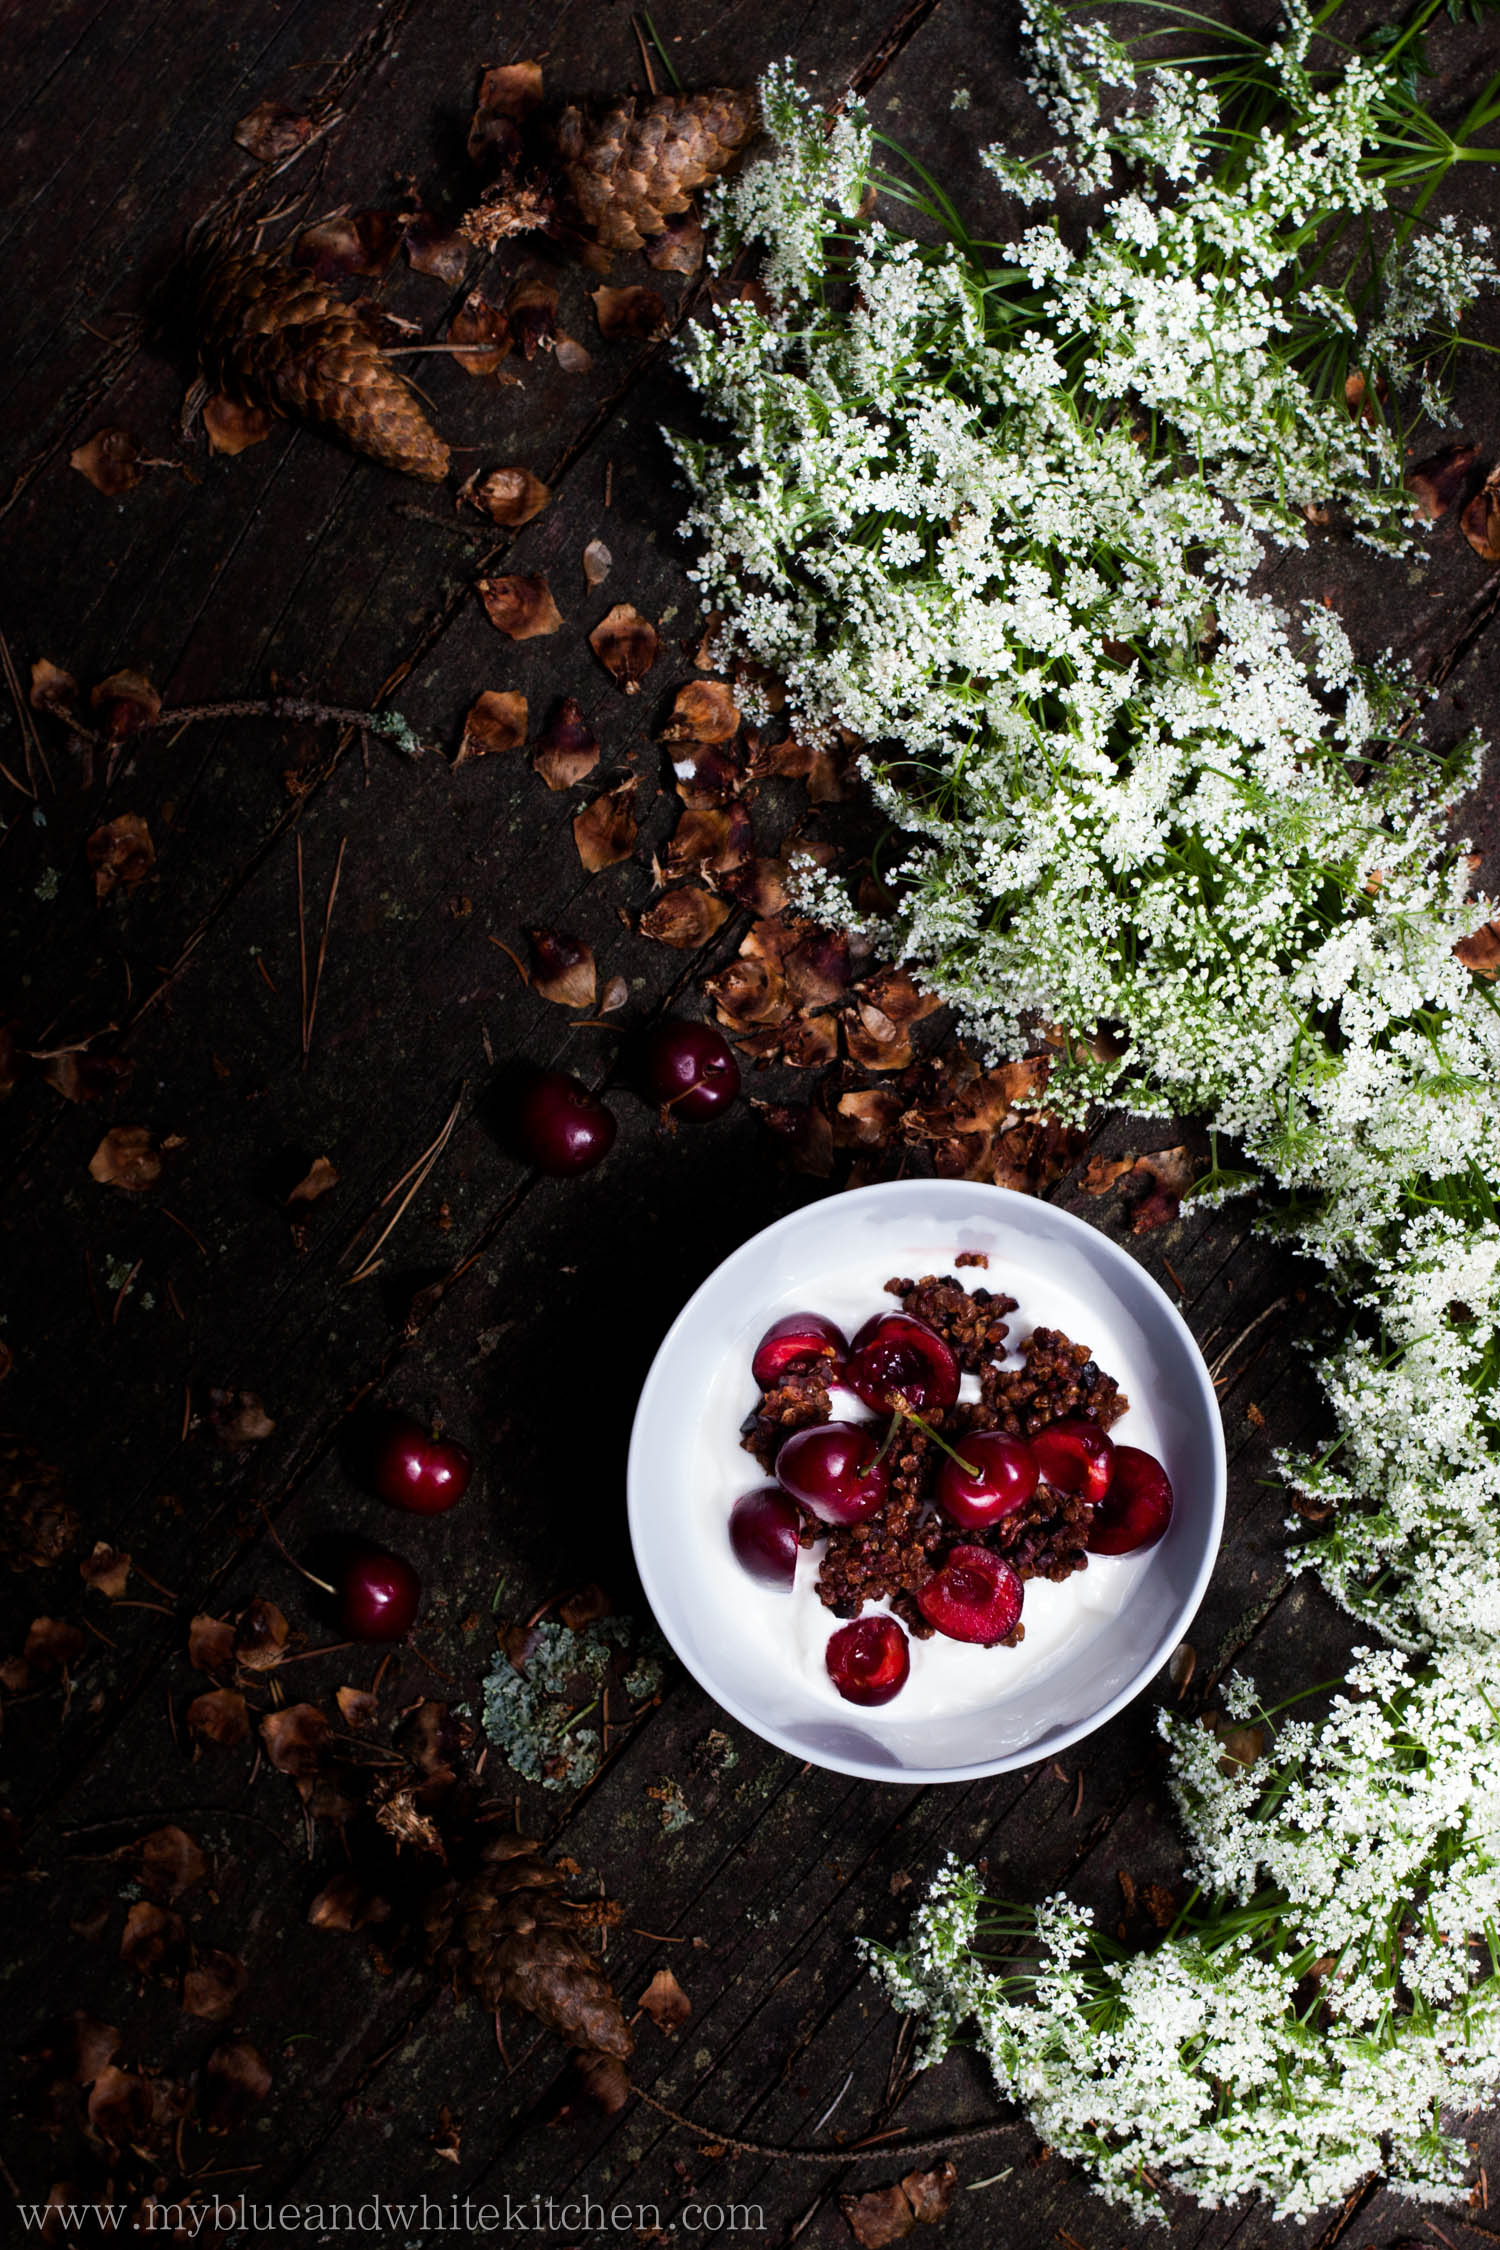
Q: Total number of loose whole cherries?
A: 4